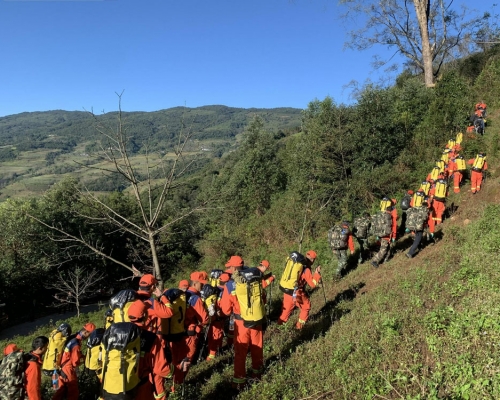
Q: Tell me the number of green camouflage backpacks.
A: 5